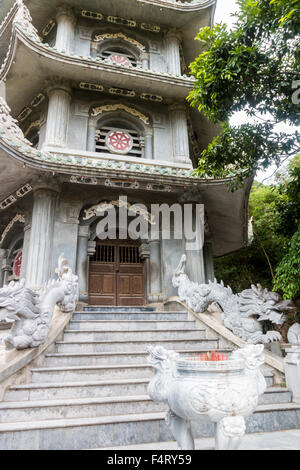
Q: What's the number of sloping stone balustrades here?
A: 2